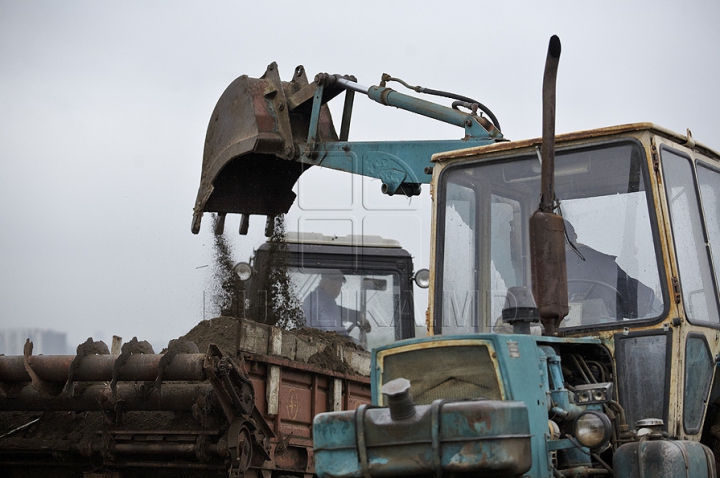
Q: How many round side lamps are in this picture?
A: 3